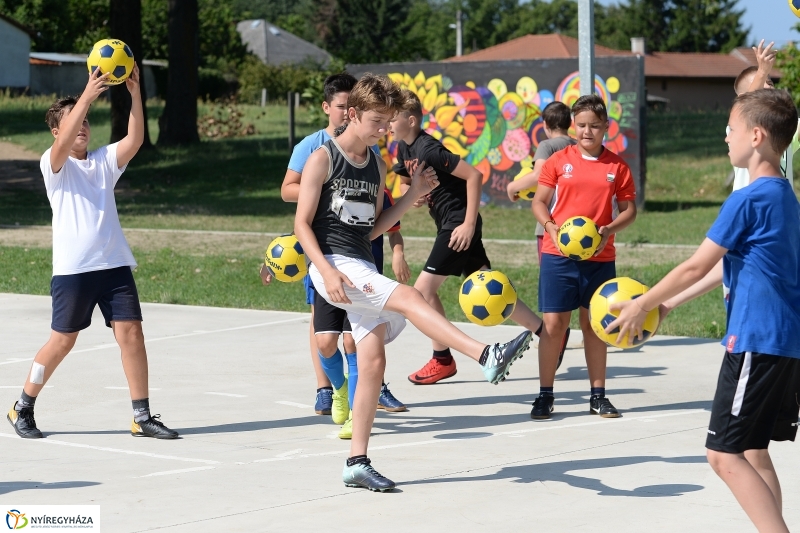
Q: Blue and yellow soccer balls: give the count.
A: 7